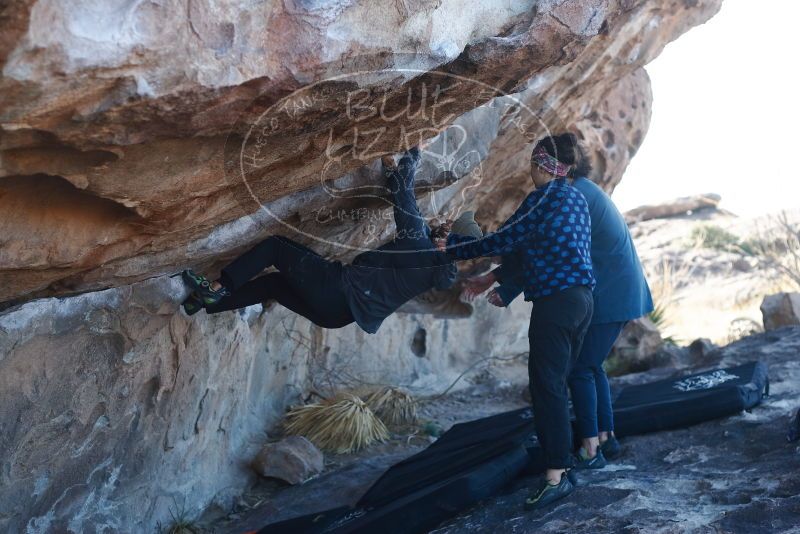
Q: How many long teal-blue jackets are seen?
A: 1